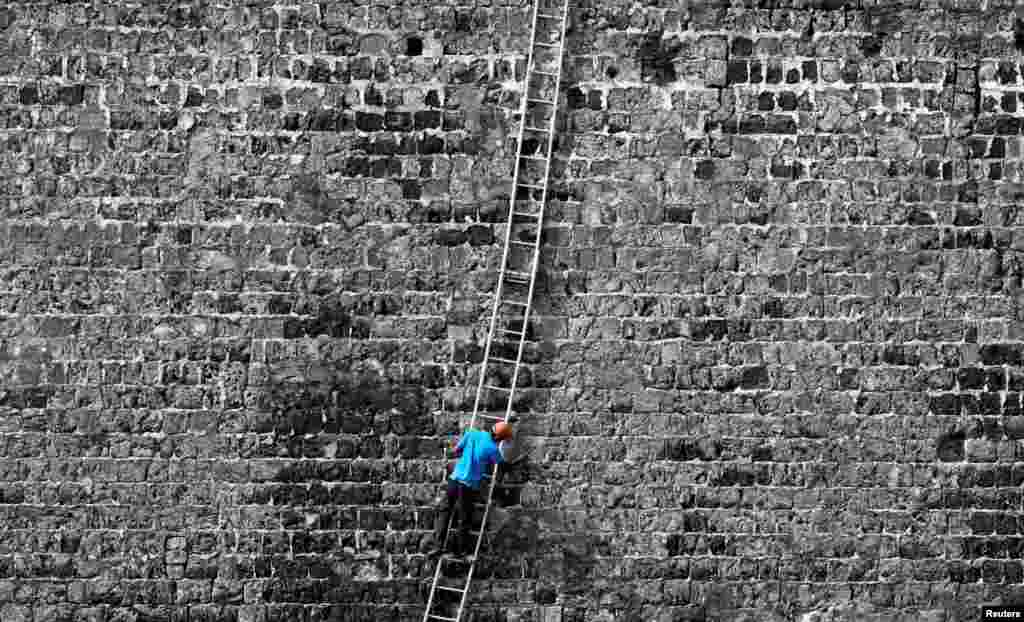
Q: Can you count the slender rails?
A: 2